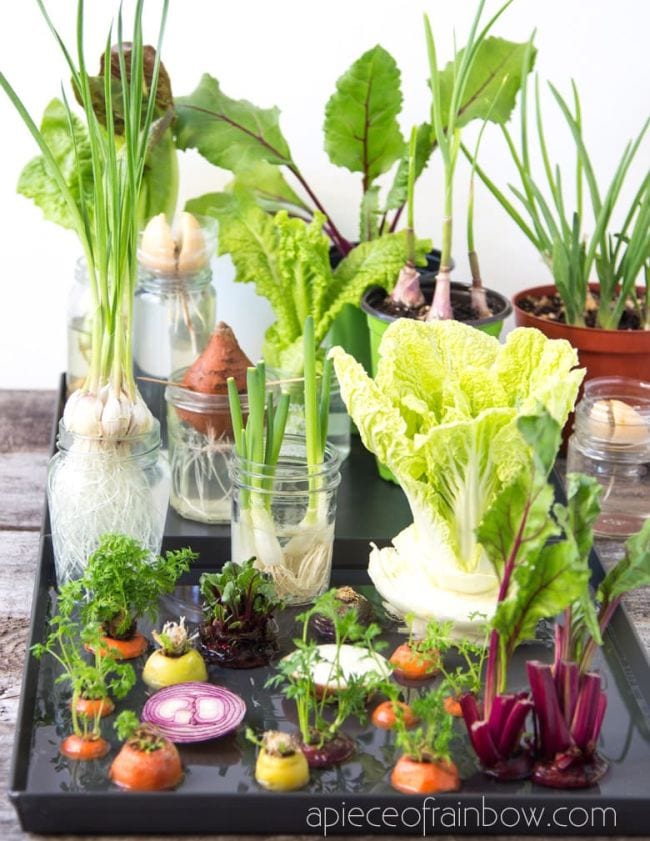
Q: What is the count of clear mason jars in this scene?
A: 7